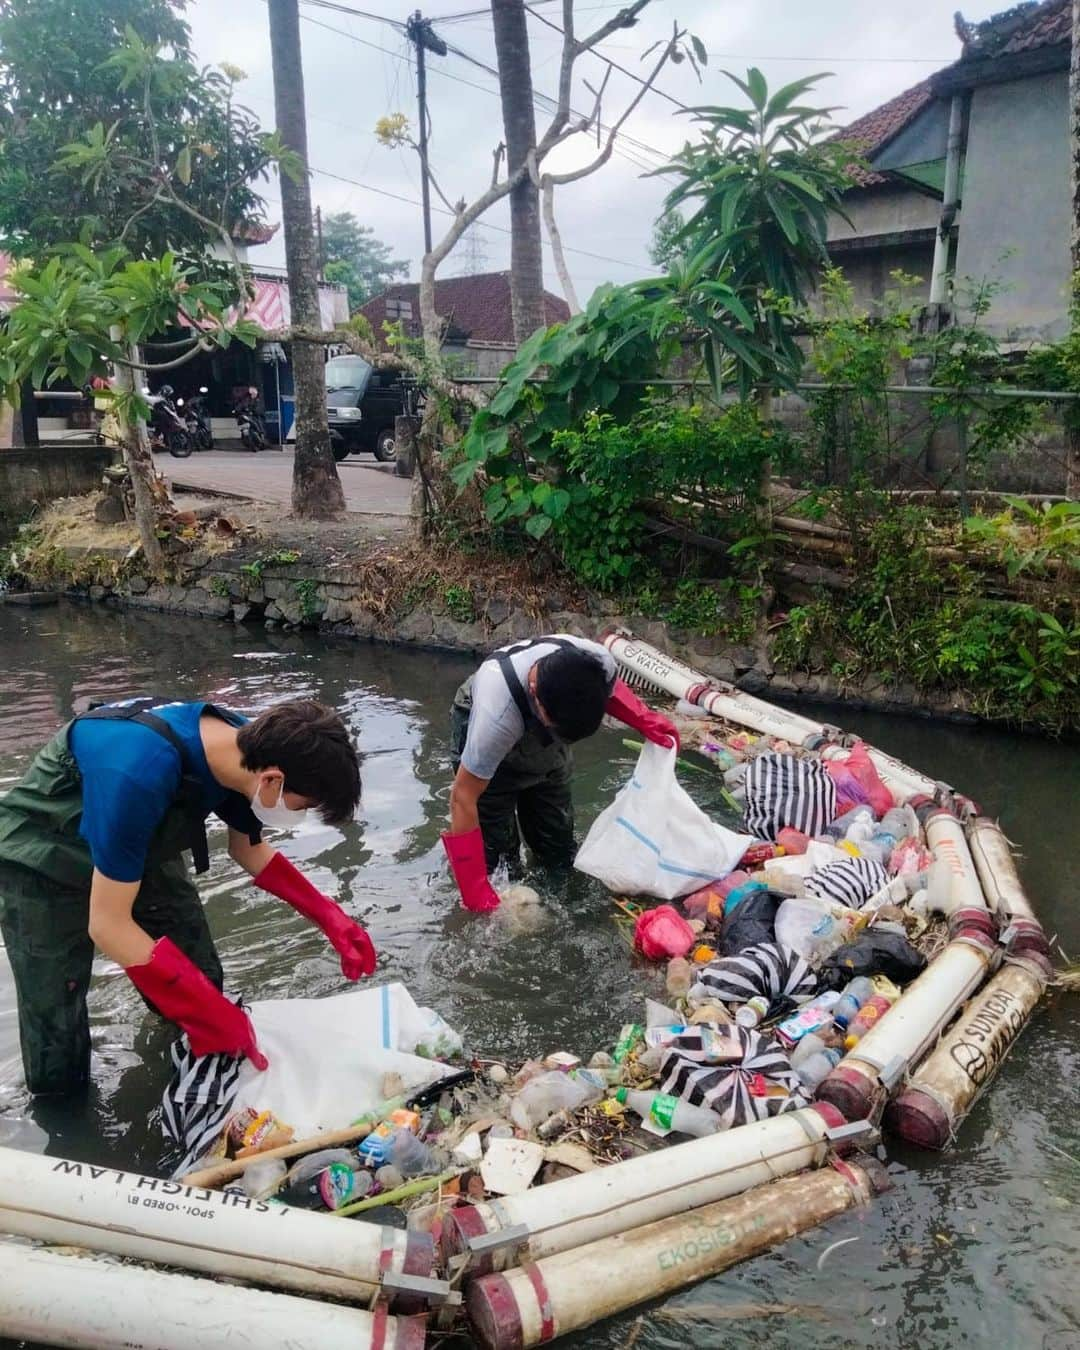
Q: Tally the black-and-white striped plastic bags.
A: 5